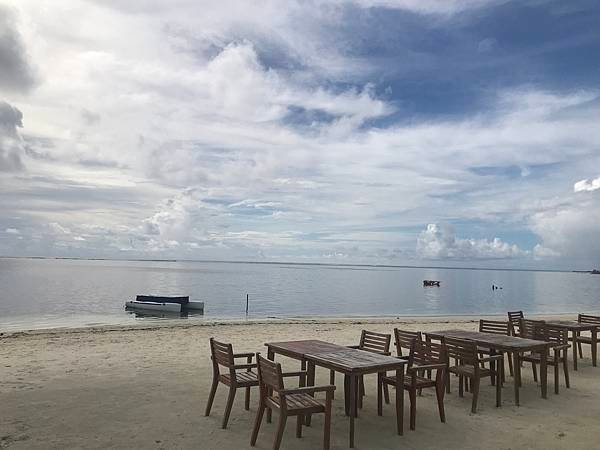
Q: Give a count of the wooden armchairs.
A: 11